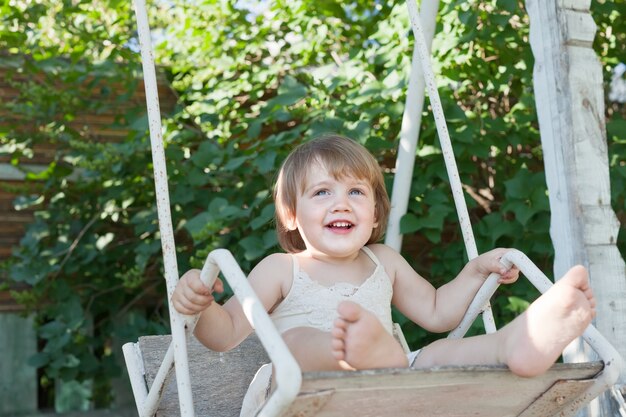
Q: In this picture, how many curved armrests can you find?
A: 2